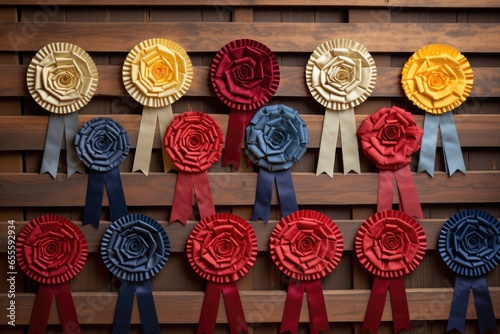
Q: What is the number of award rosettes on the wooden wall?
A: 15